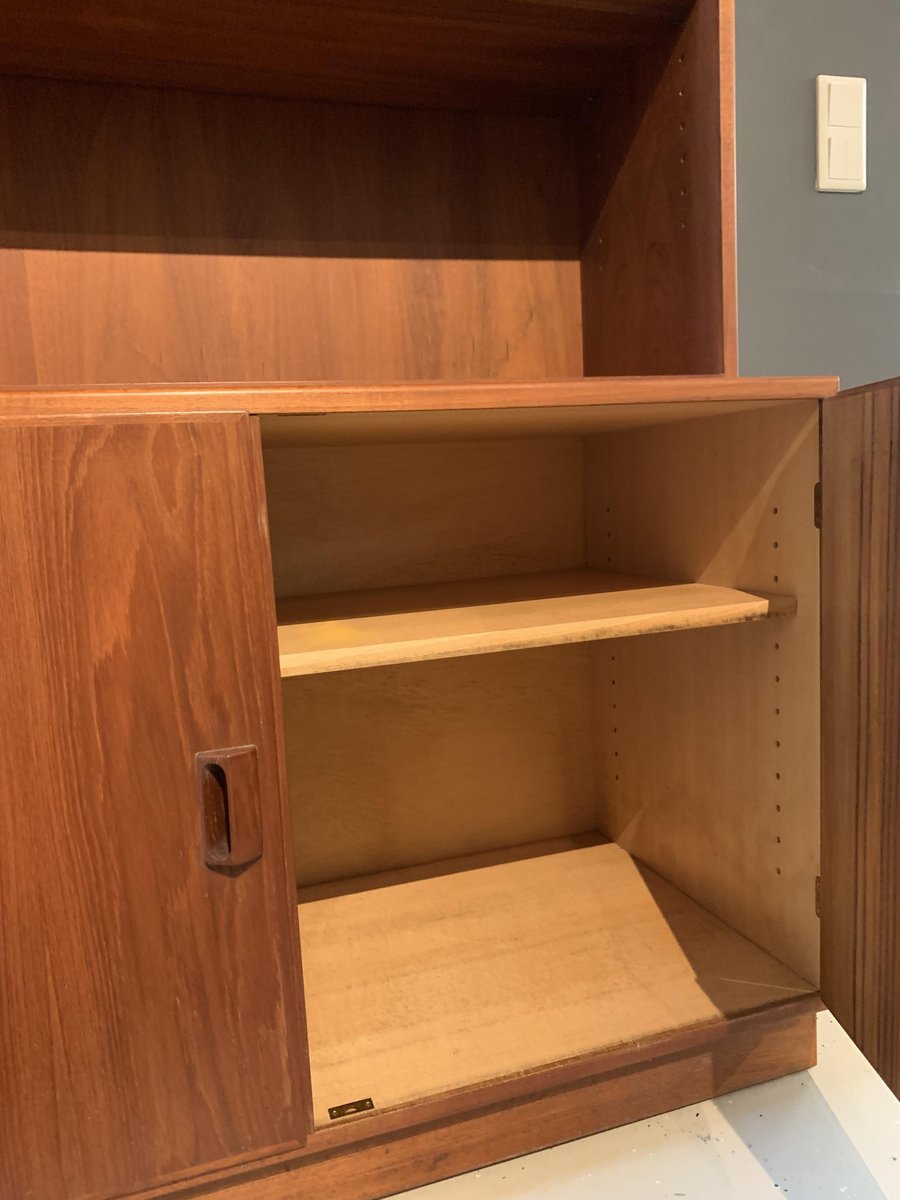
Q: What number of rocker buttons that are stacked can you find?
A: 2